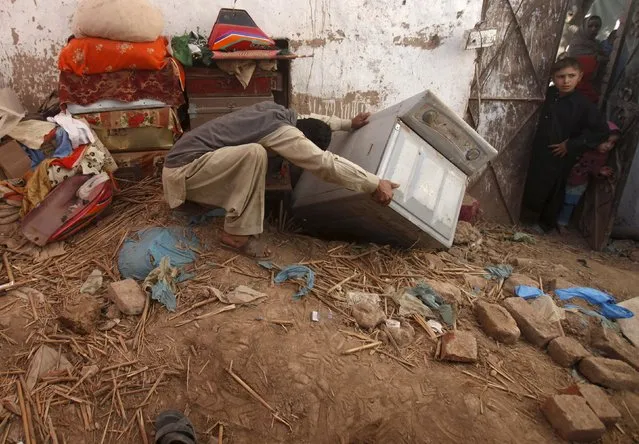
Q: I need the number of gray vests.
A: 1